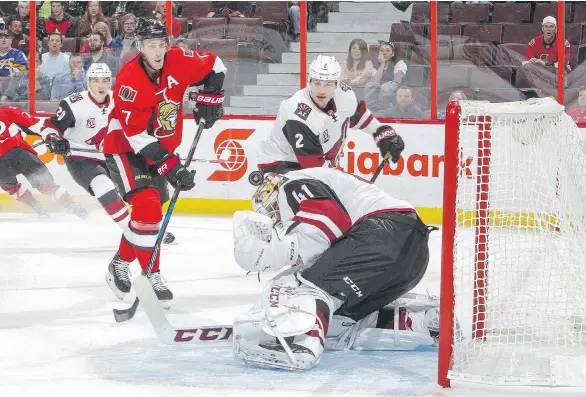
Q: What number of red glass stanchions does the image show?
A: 5